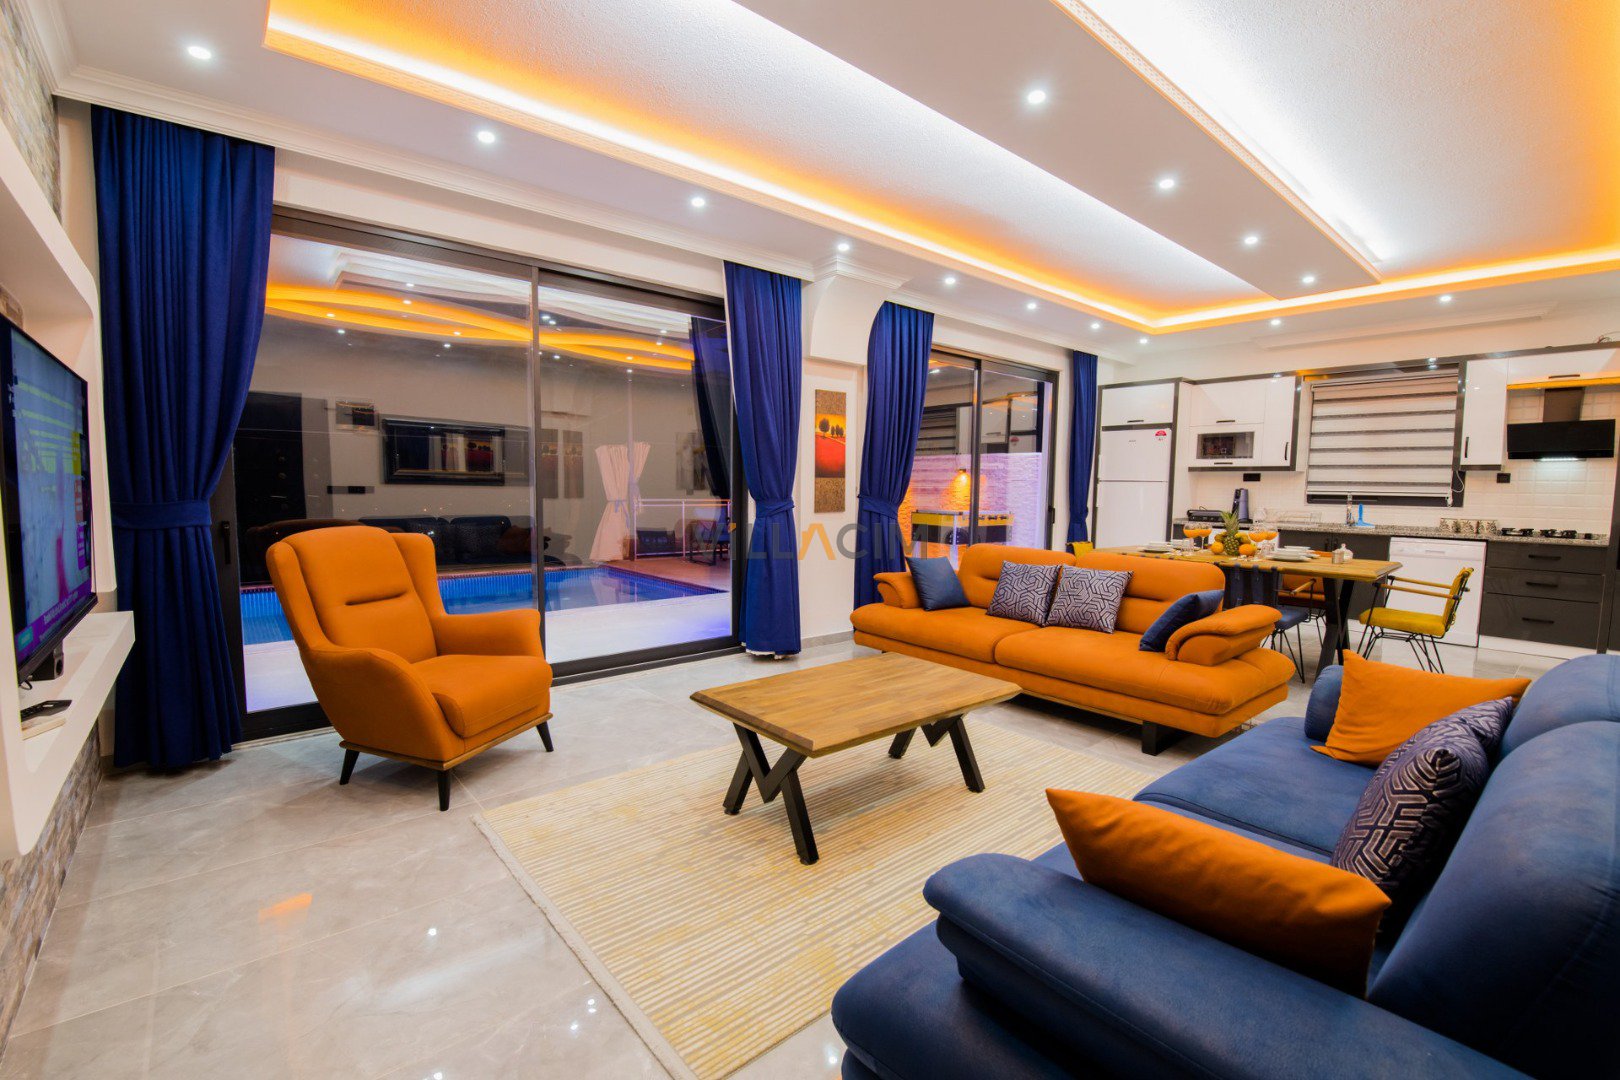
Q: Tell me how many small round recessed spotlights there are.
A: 14